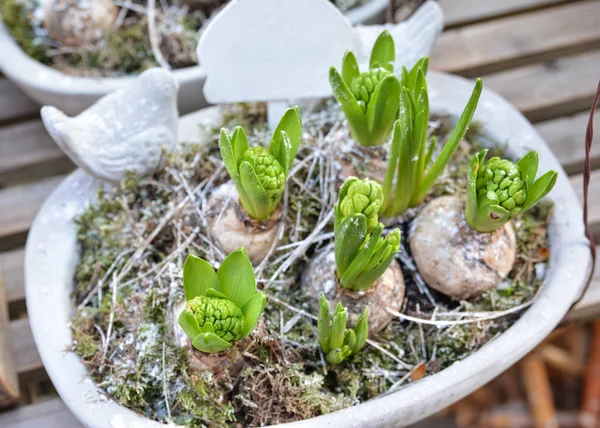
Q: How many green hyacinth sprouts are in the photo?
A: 7